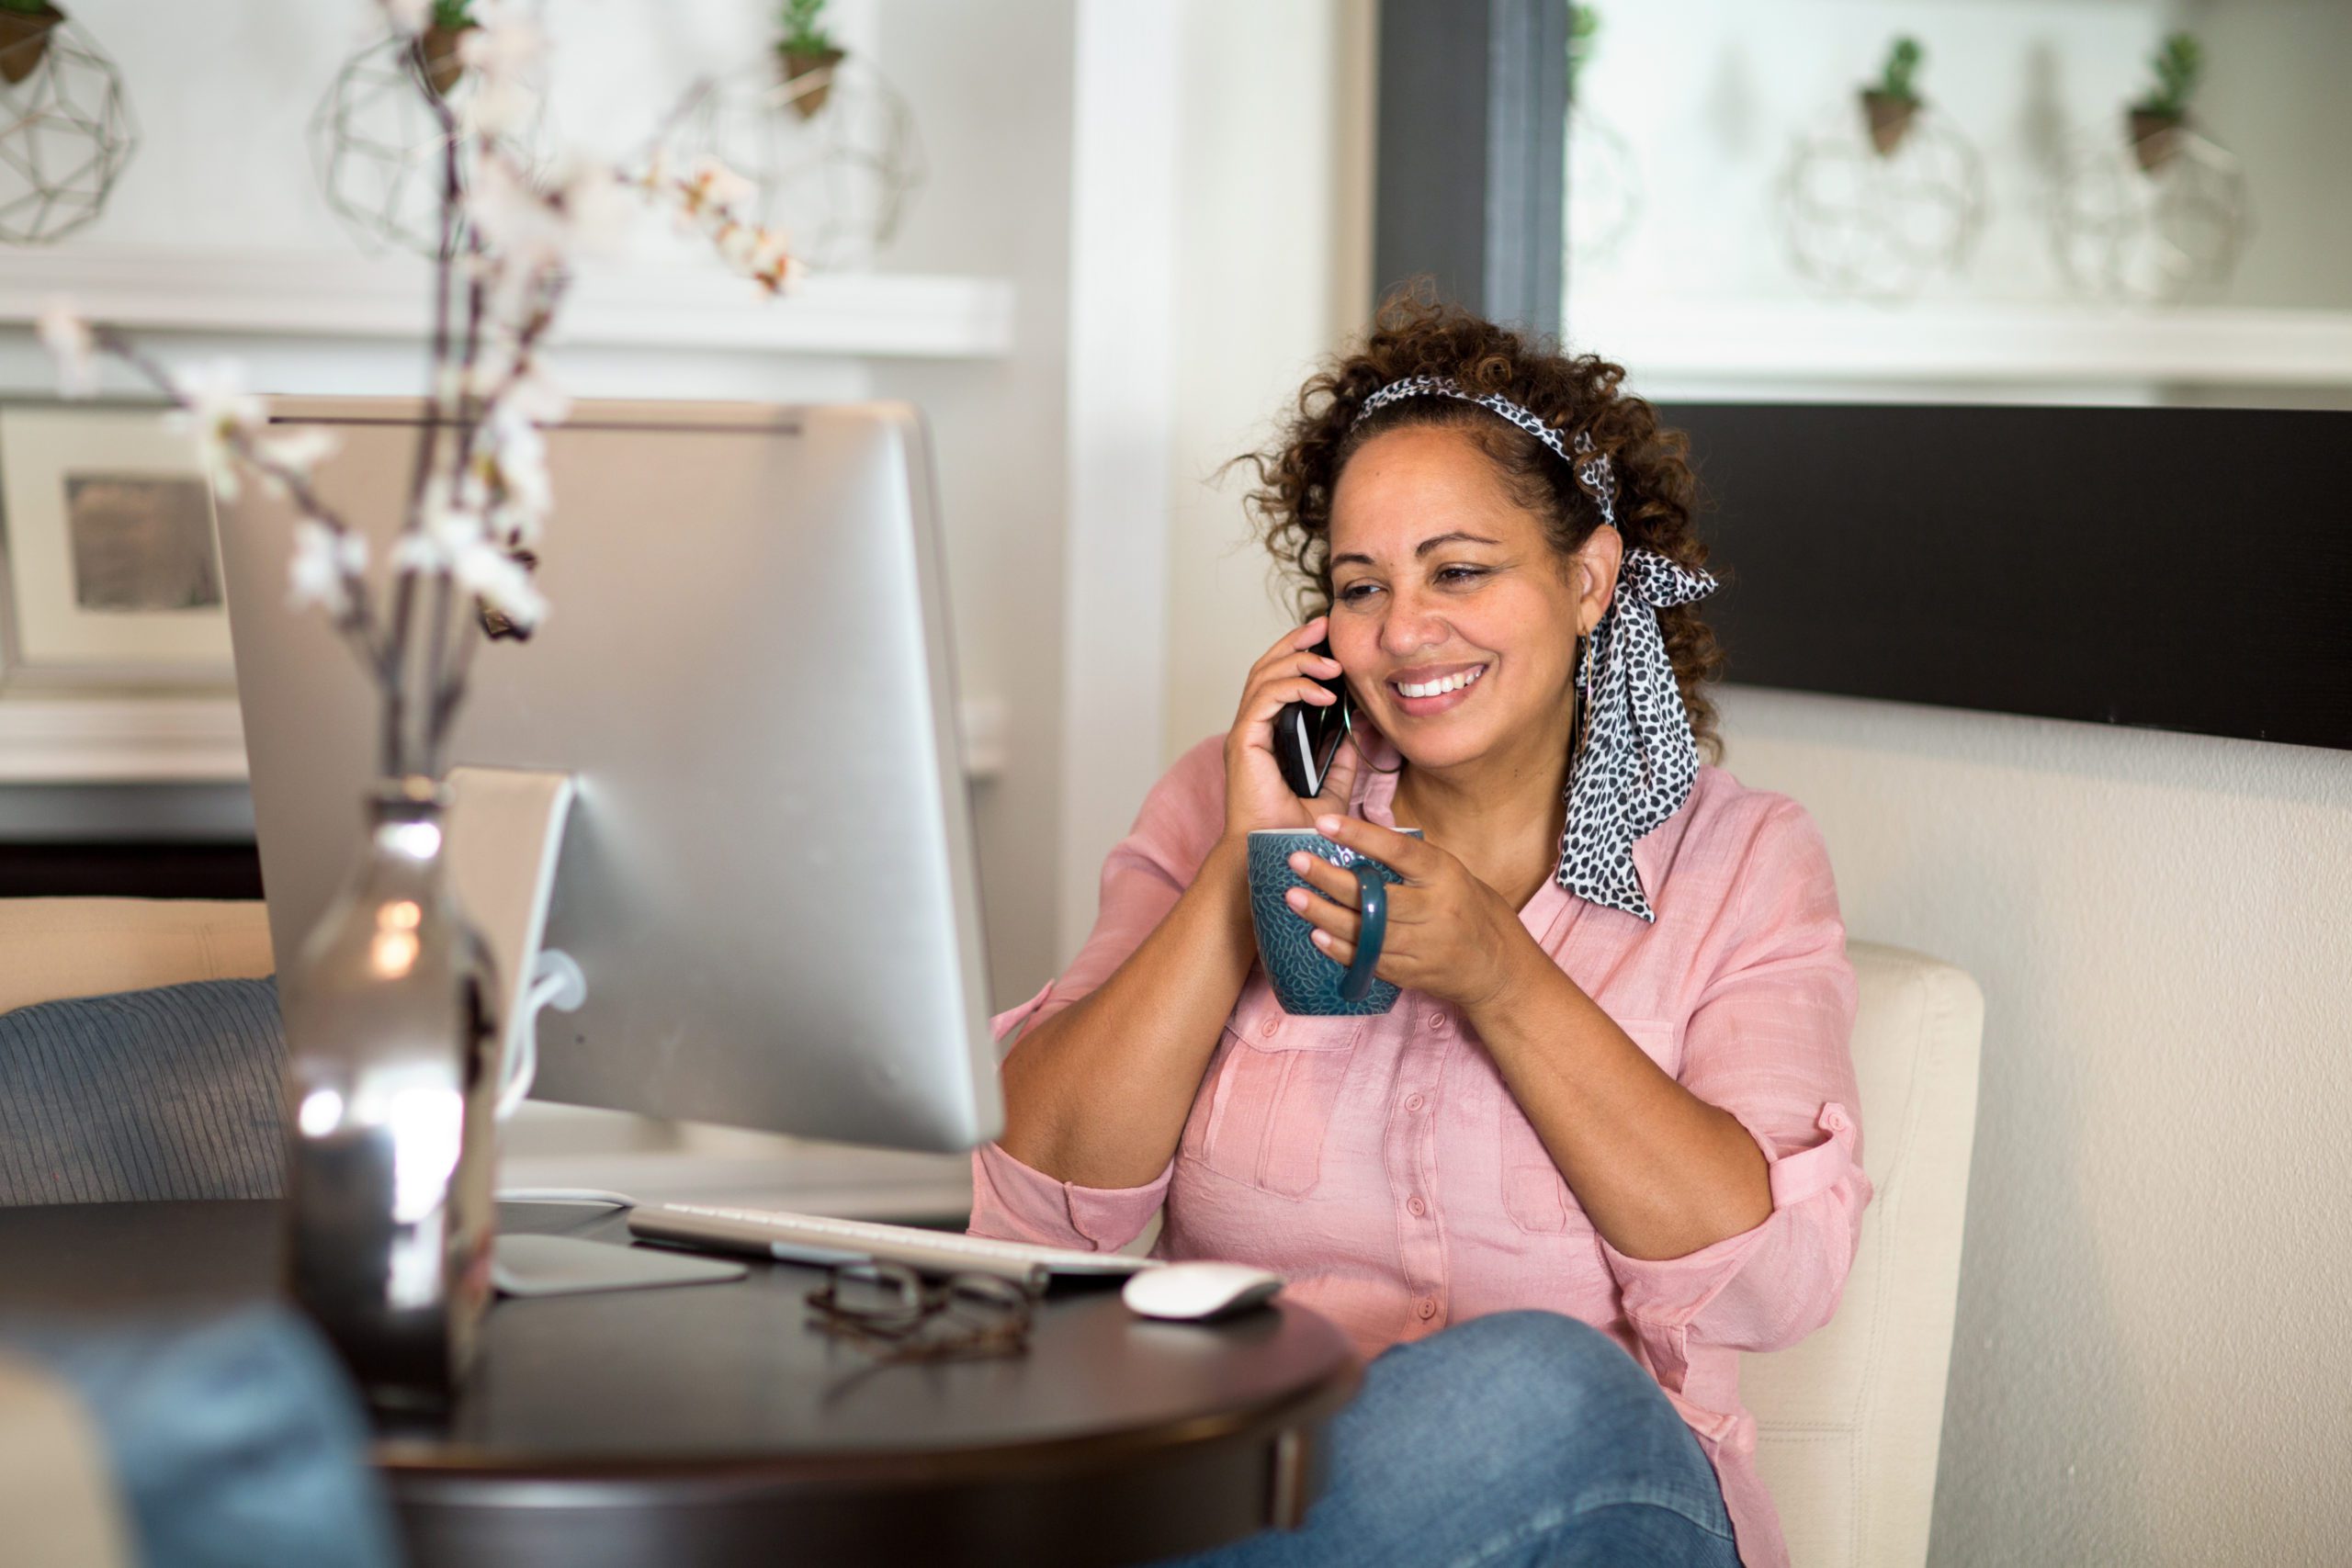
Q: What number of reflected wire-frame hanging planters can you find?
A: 3